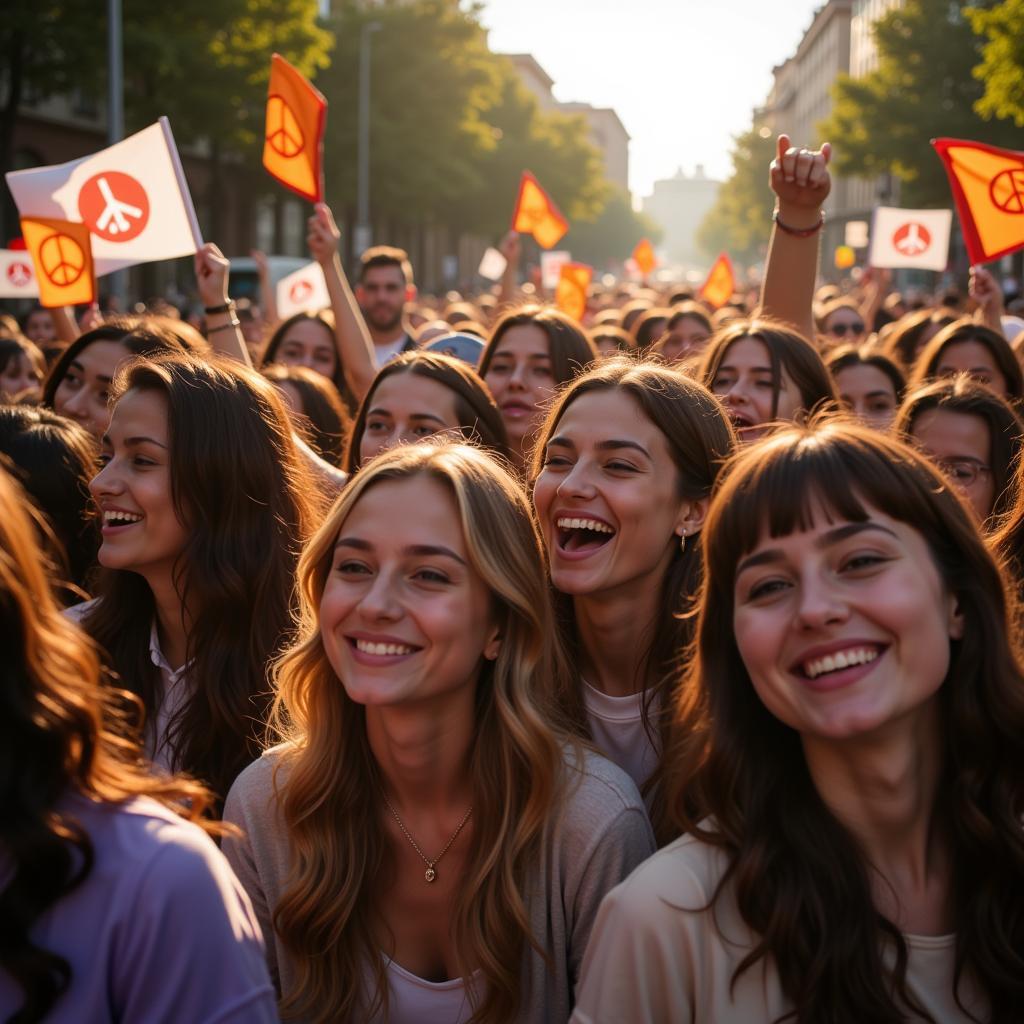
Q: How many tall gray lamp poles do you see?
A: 2